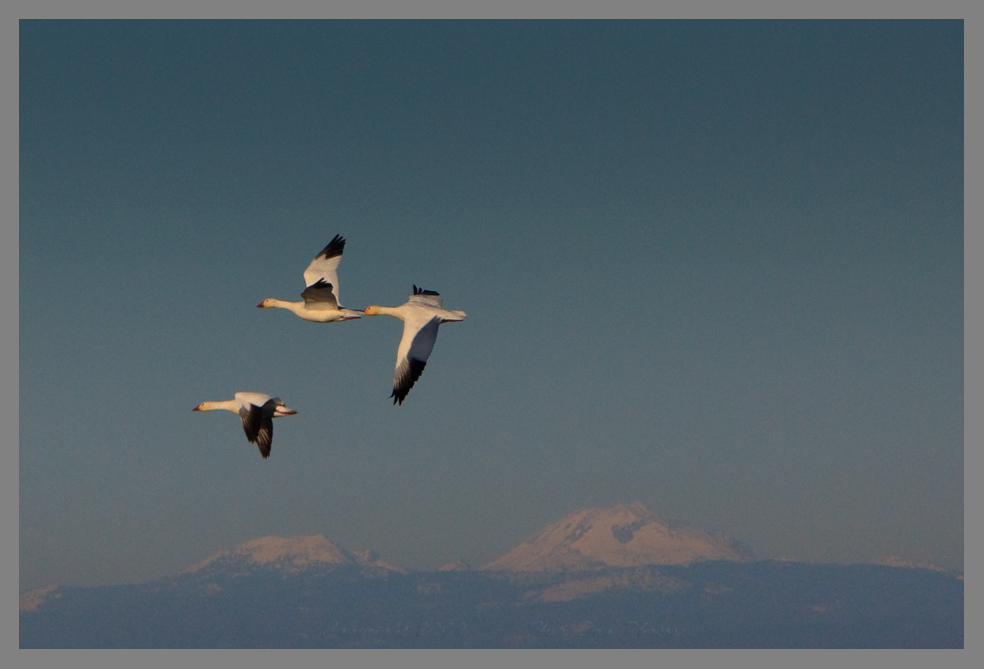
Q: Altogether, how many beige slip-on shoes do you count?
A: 0